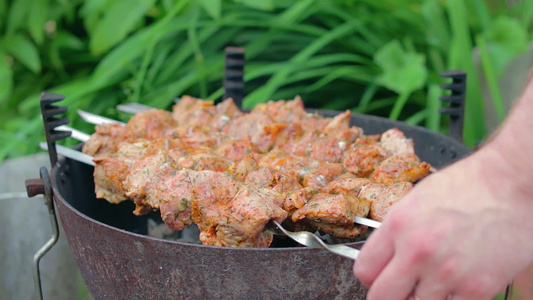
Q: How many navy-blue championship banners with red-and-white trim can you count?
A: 0